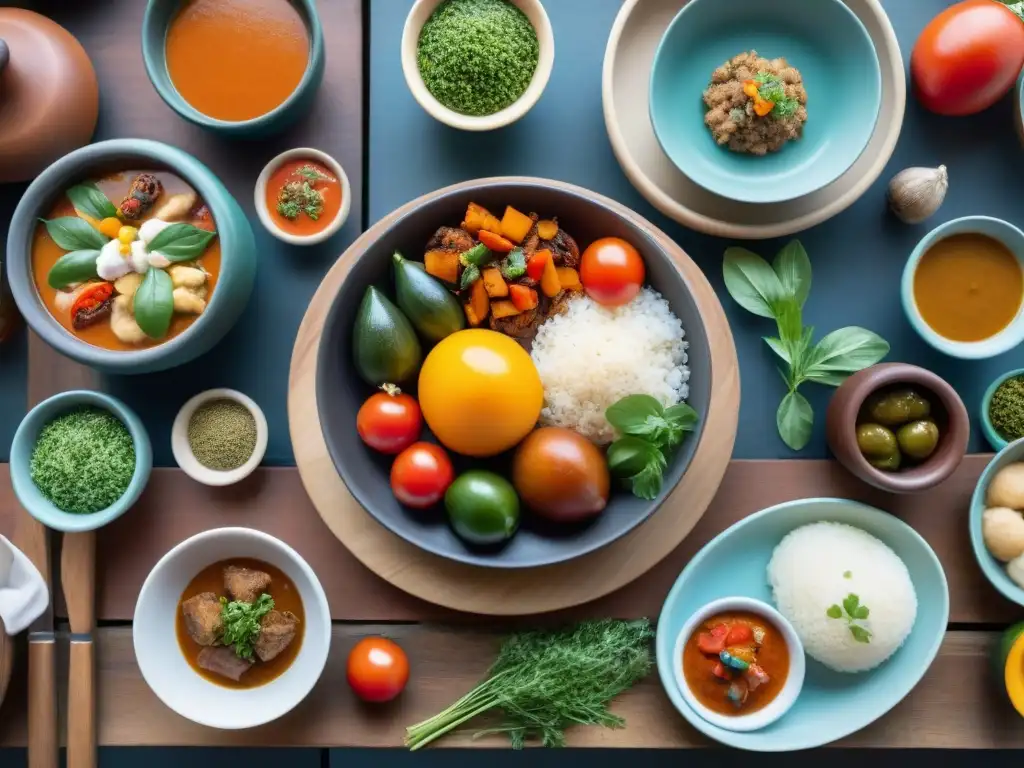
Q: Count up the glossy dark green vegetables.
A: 3